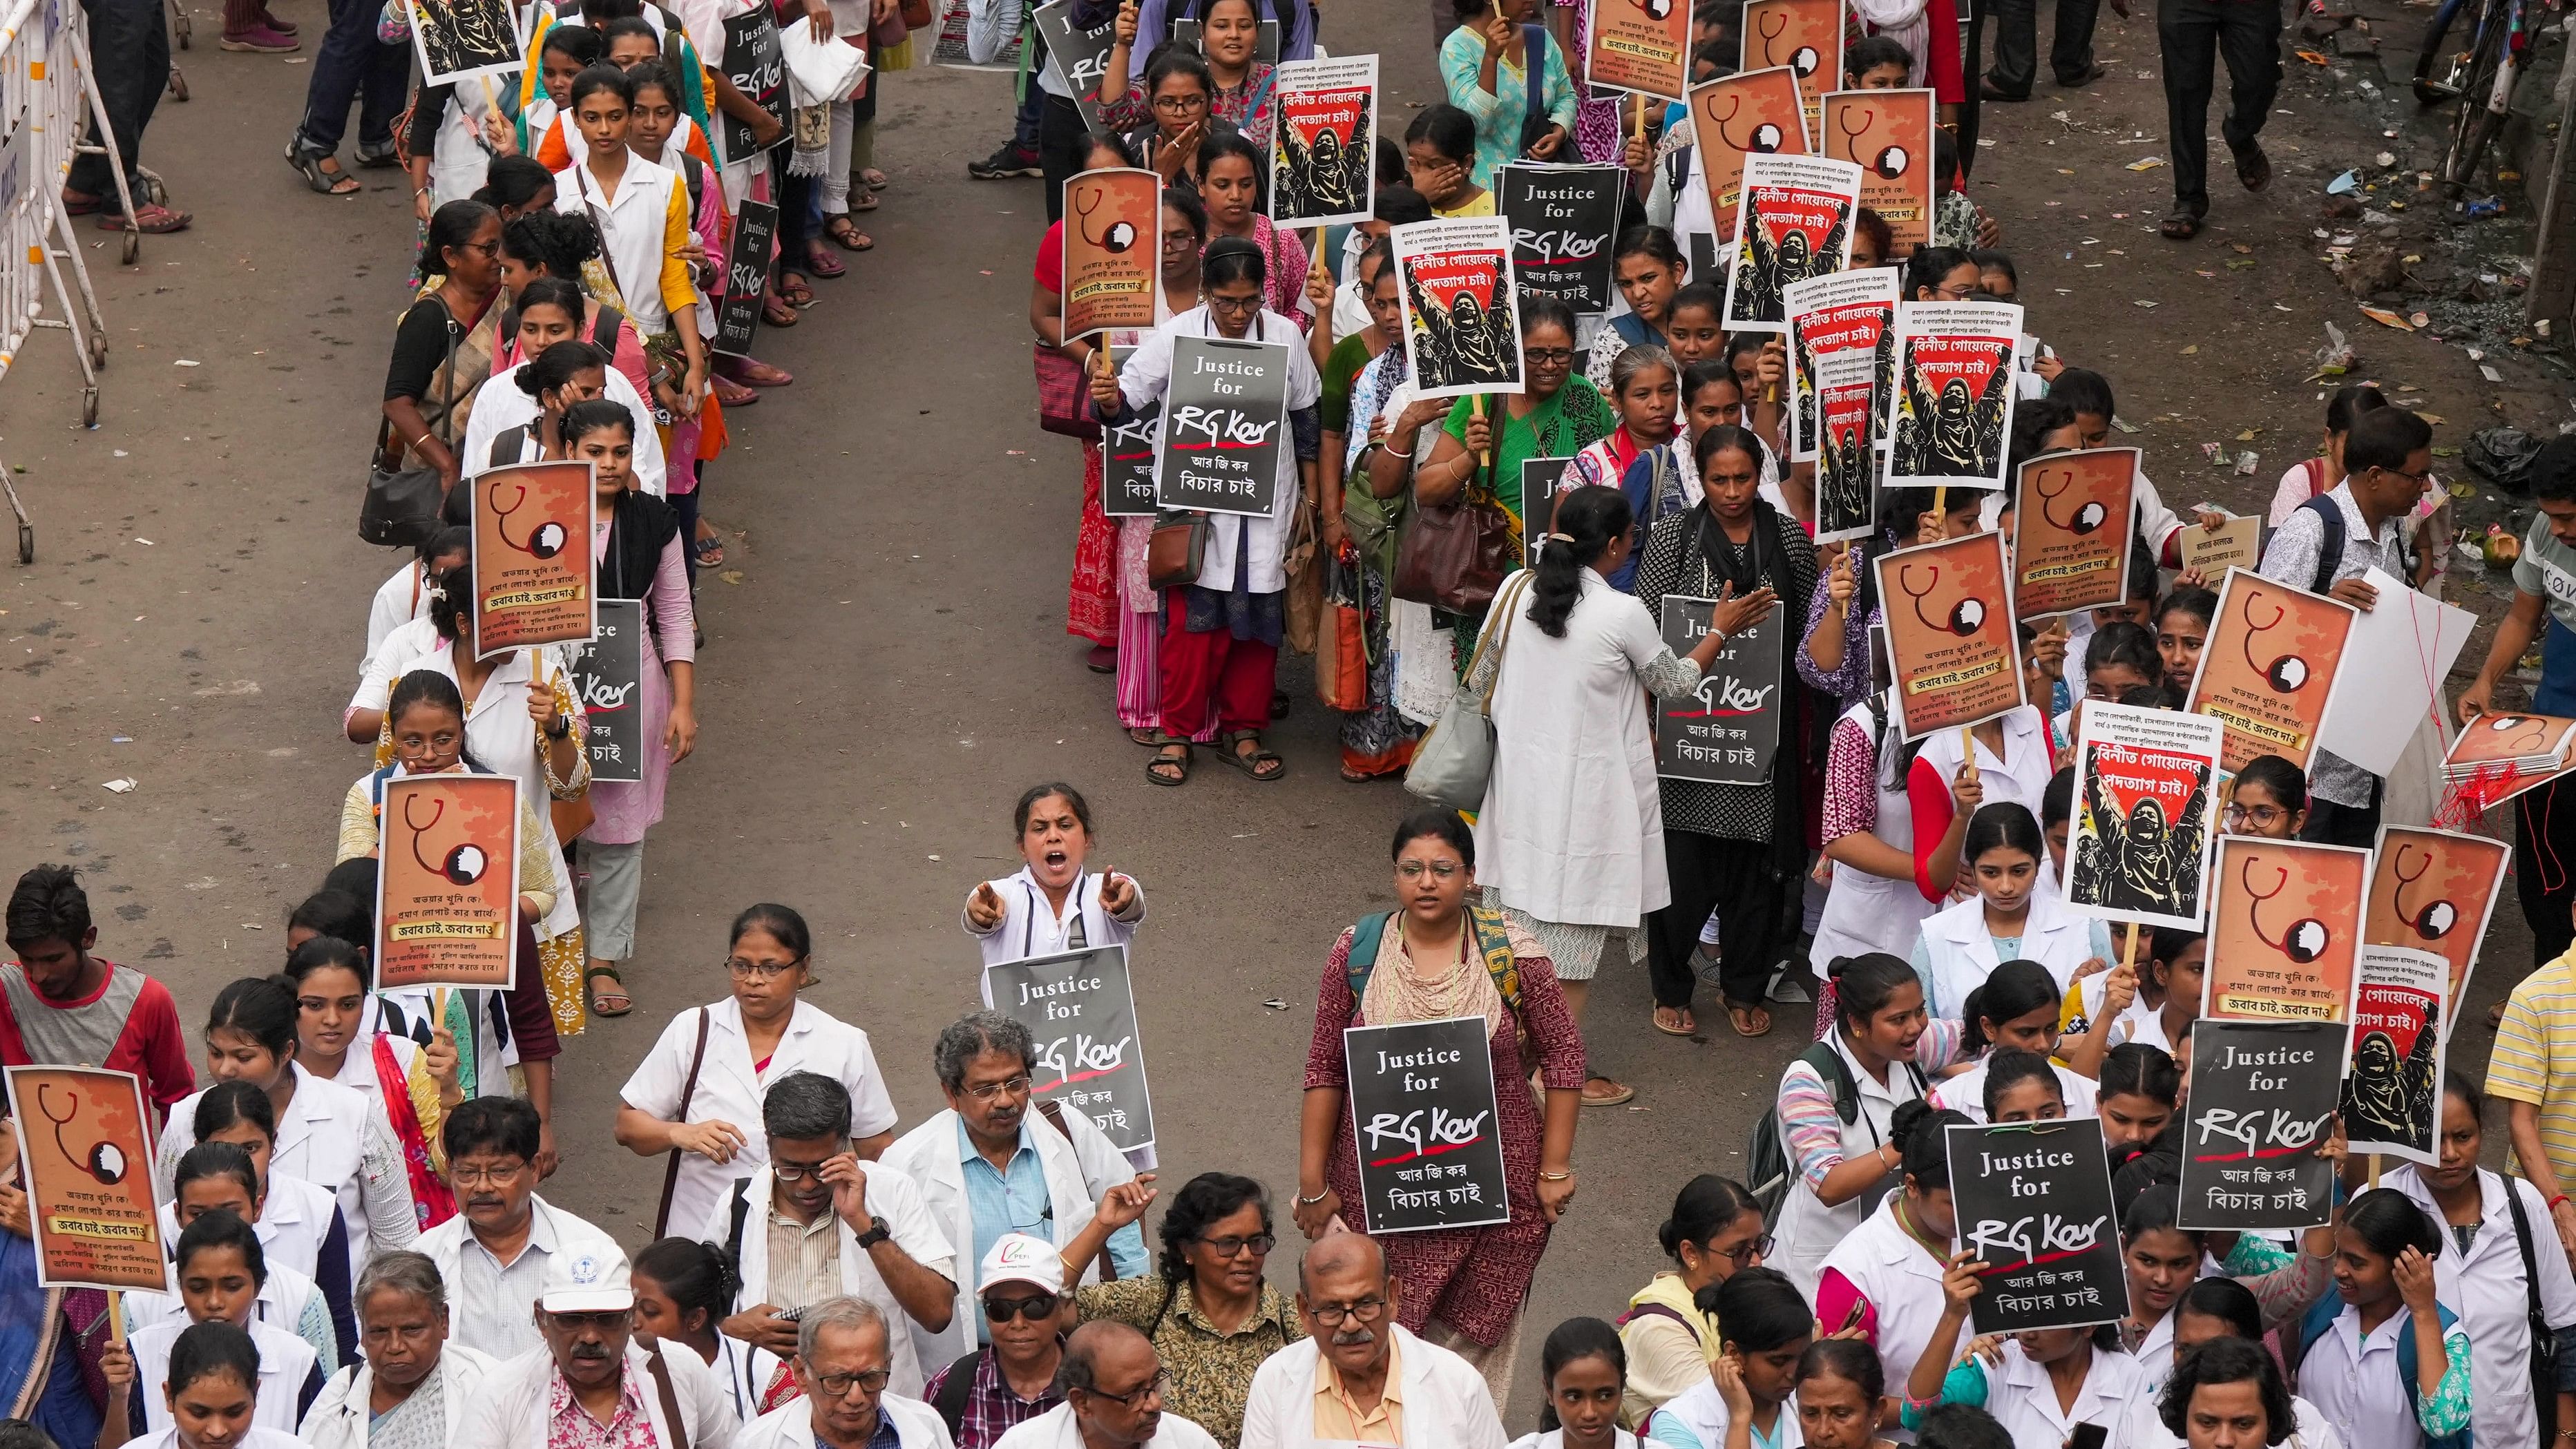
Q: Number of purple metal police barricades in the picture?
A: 0